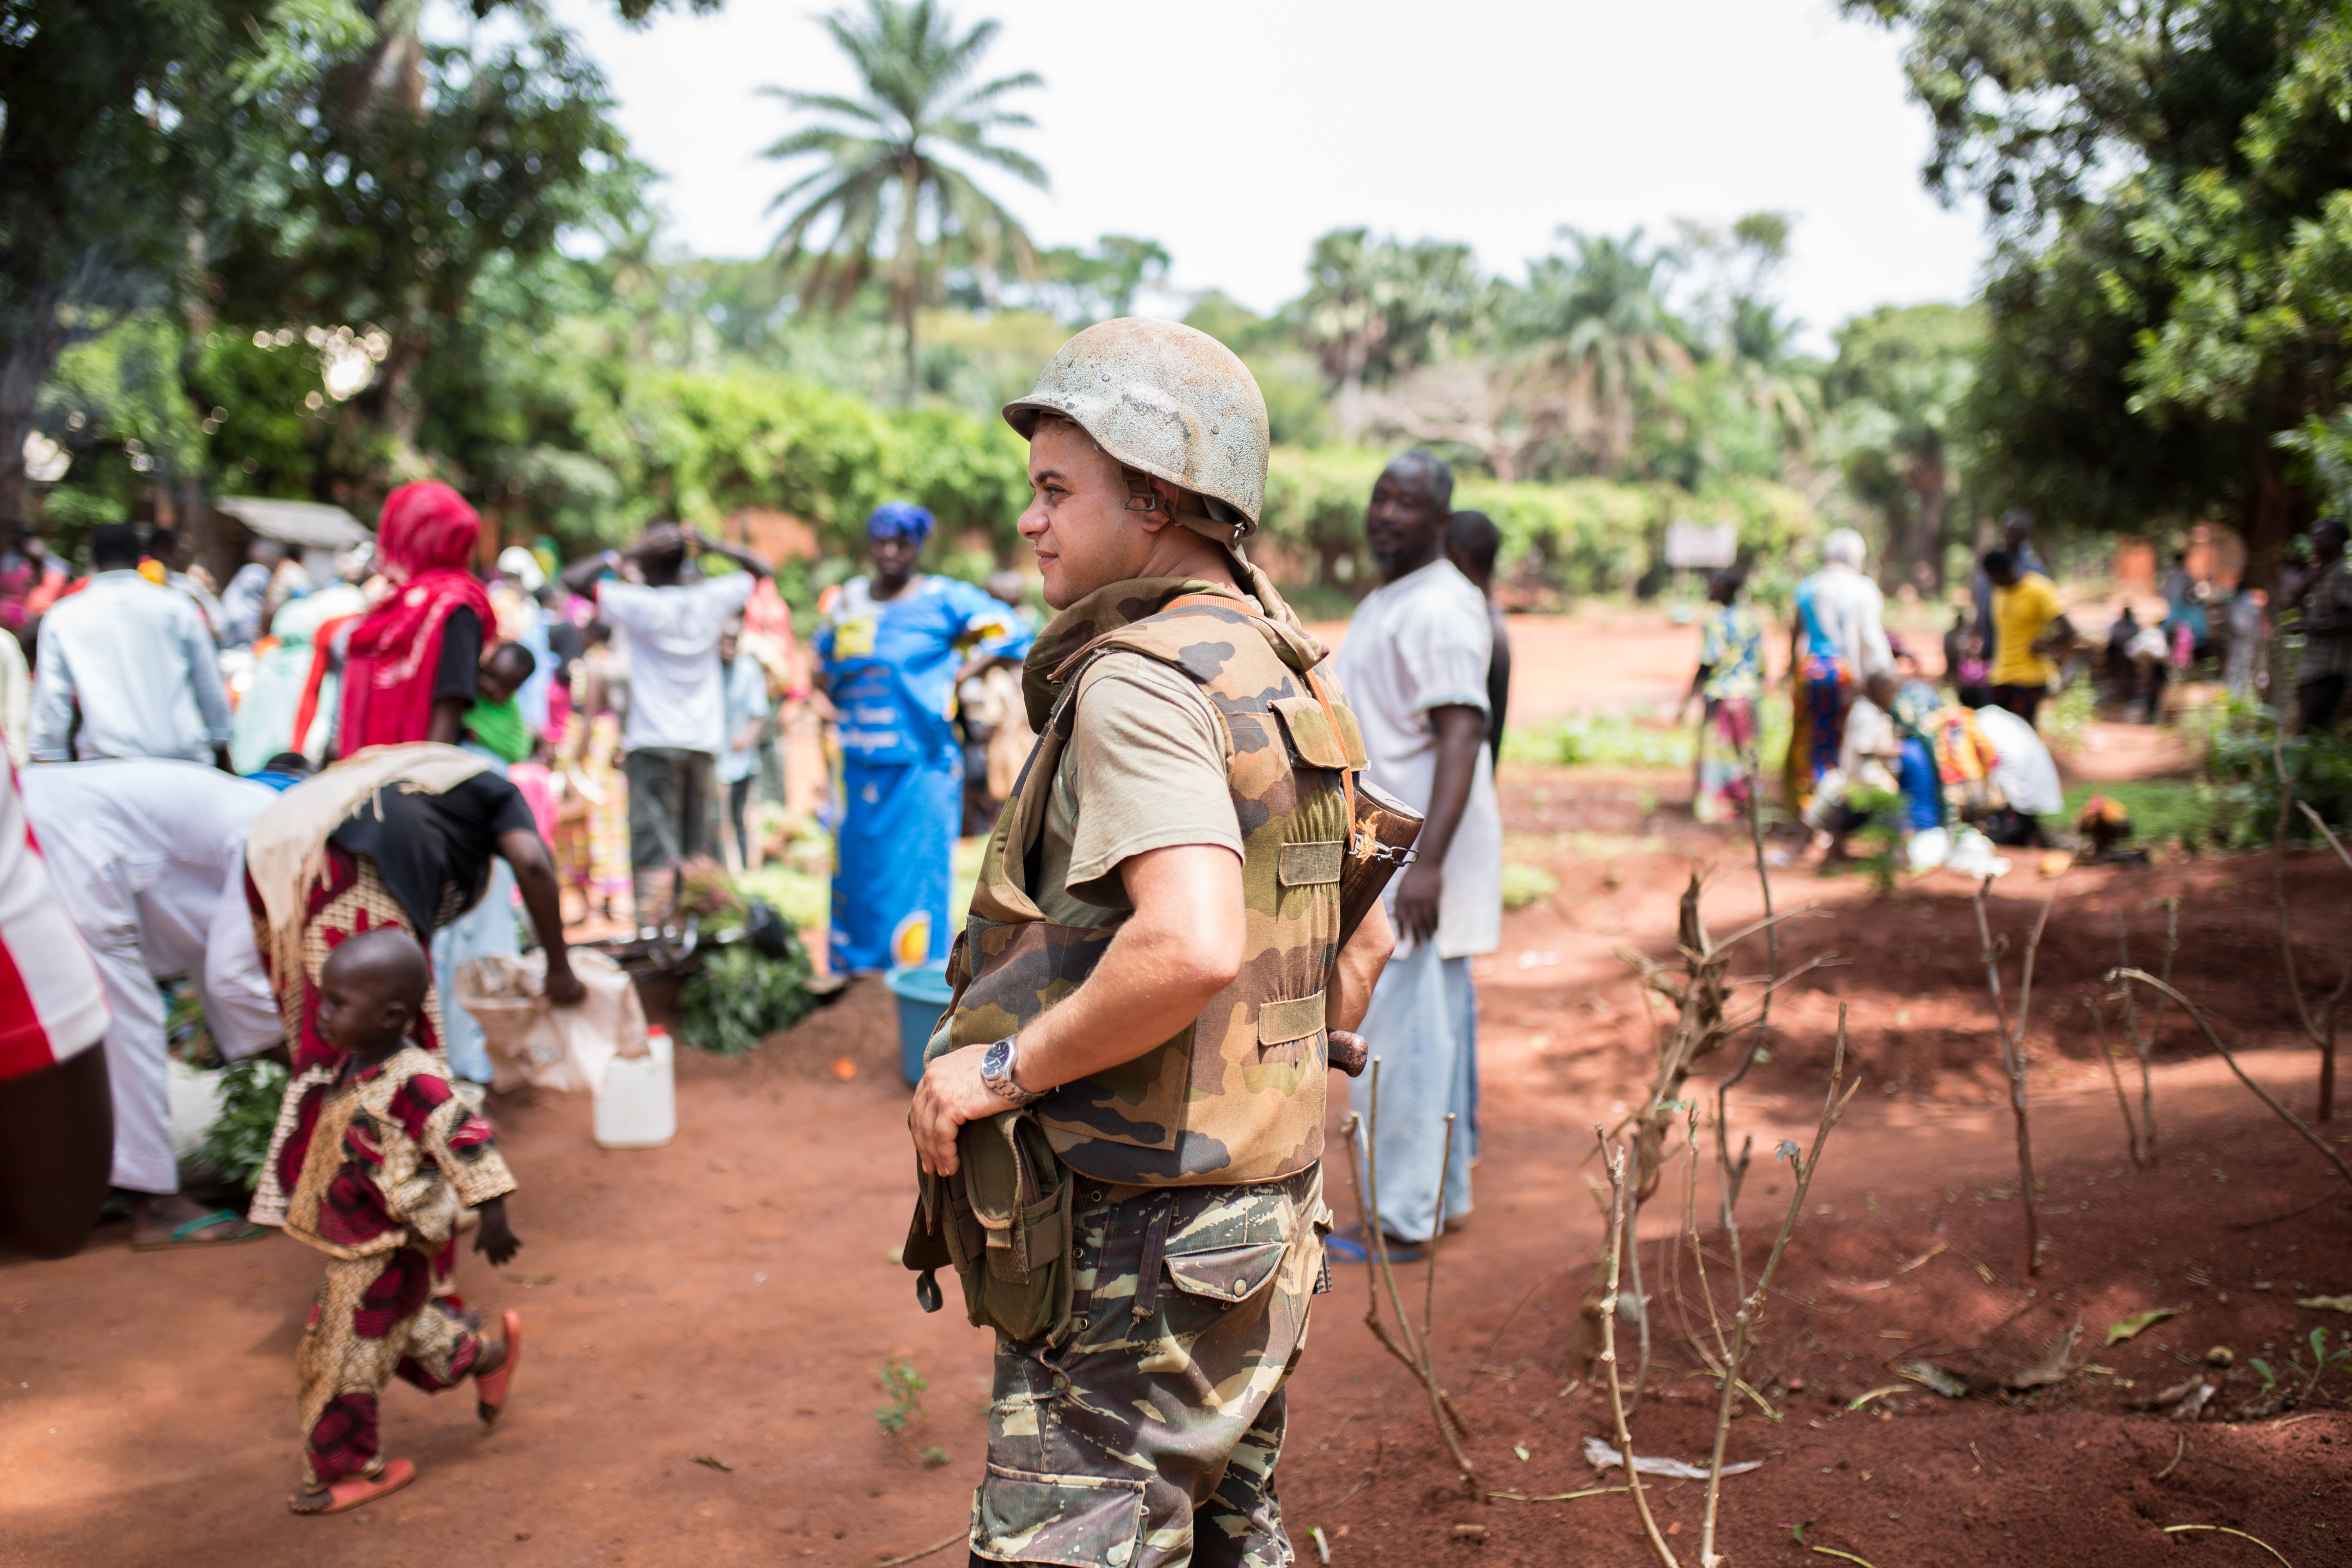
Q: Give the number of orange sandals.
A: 2